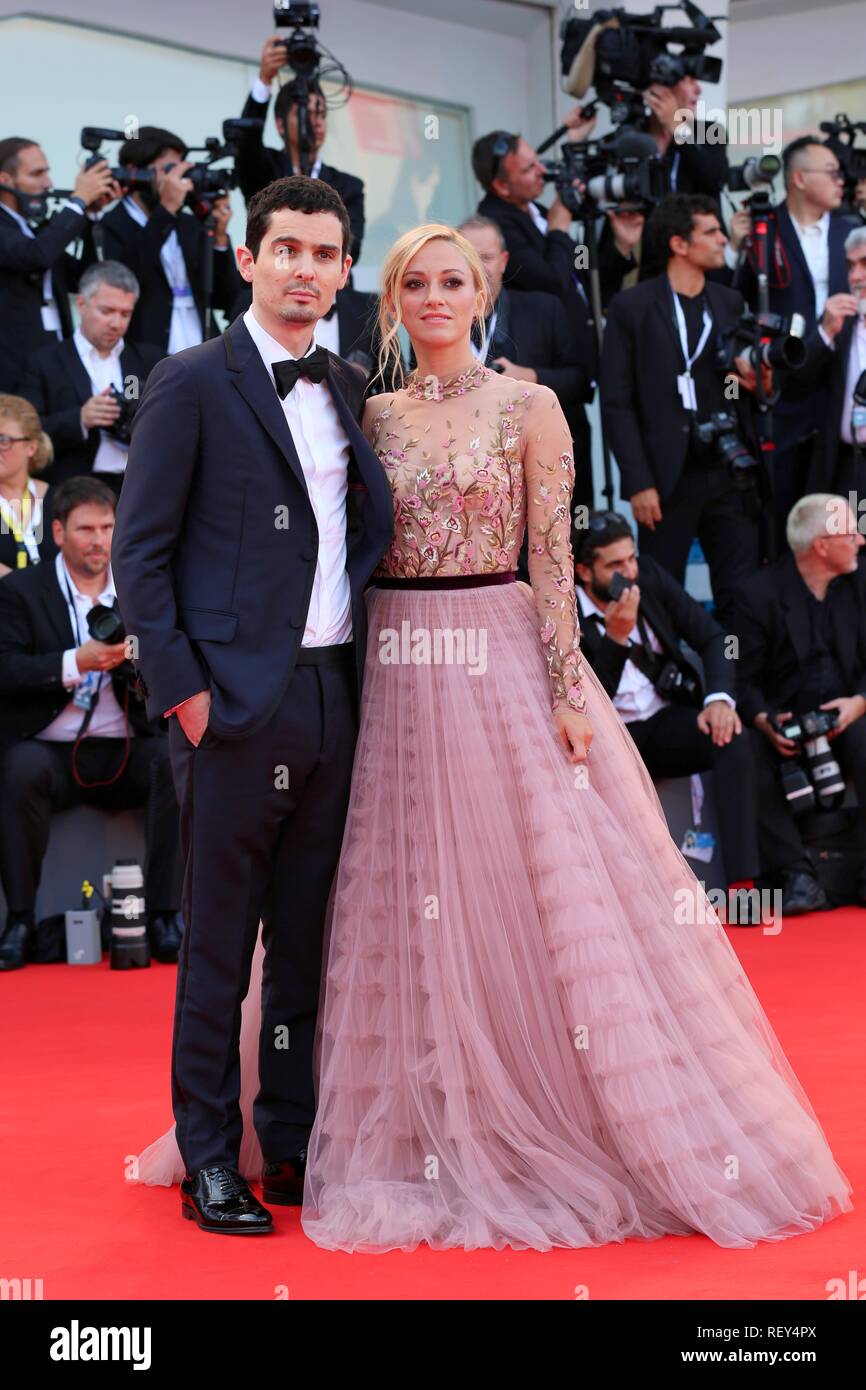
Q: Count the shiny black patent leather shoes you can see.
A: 2